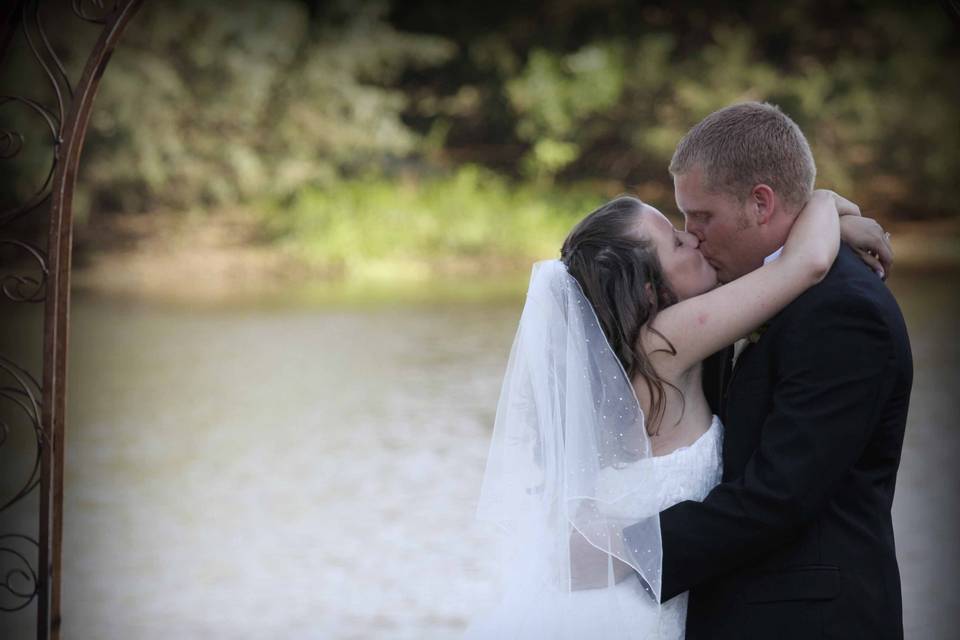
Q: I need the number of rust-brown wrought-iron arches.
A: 1